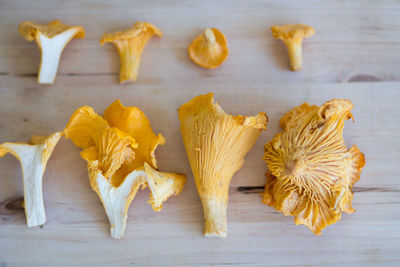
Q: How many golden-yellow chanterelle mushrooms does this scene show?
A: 8